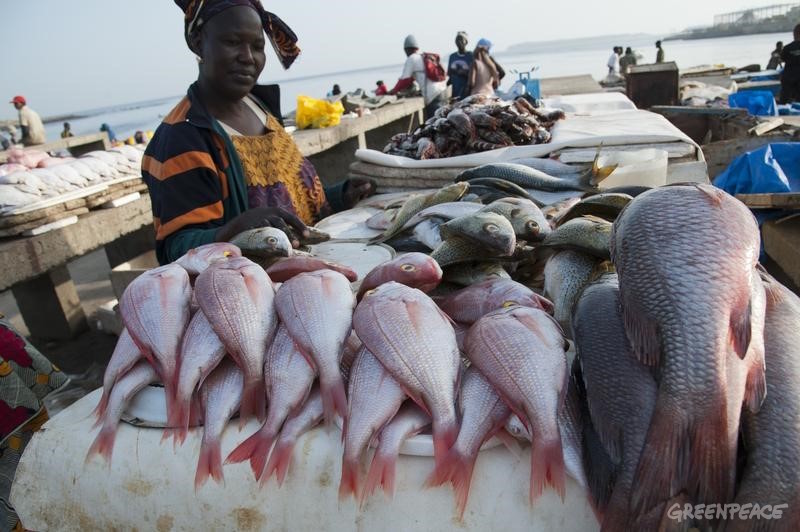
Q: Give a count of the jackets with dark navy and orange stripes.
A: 1